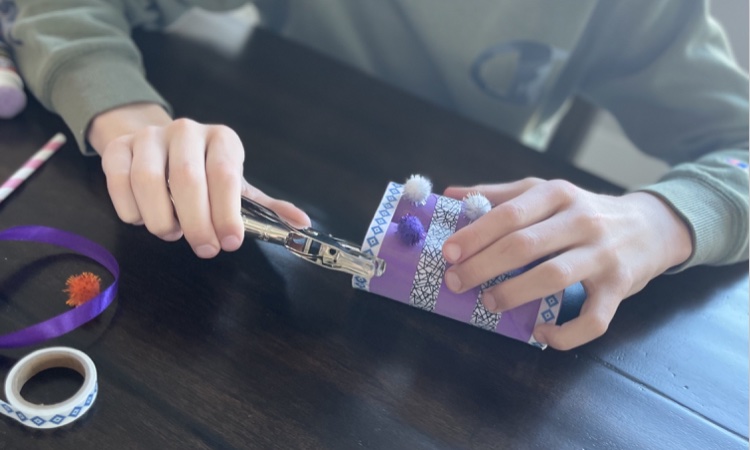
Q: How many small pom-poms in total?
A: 4